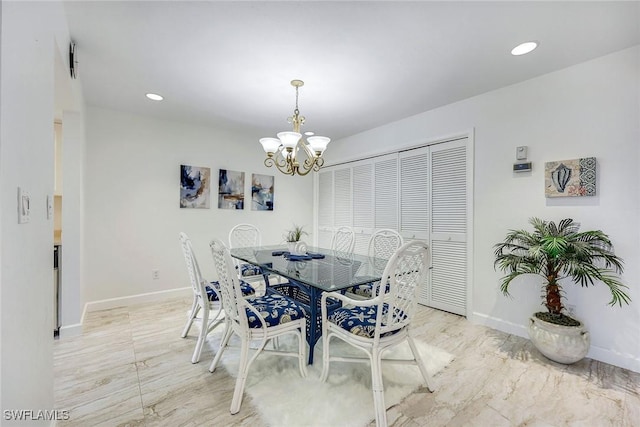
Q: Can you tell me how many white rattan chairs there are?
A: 6